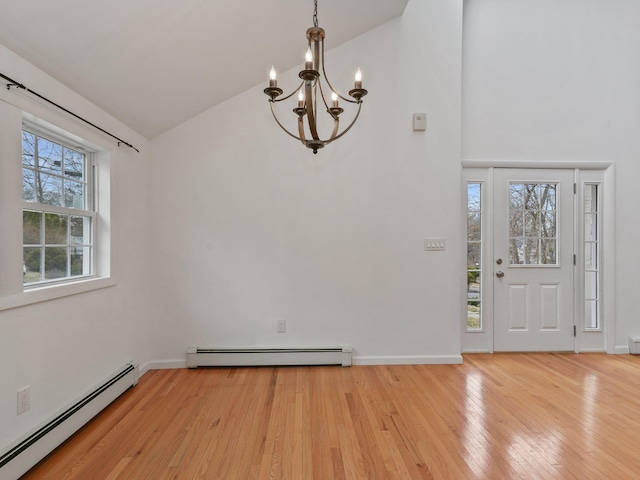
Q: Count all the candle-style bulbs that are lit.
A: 5